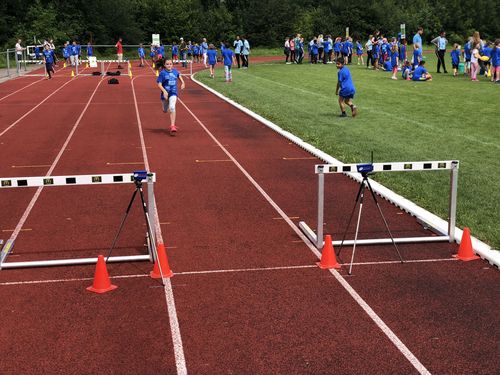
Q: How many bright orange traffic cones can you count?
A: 4